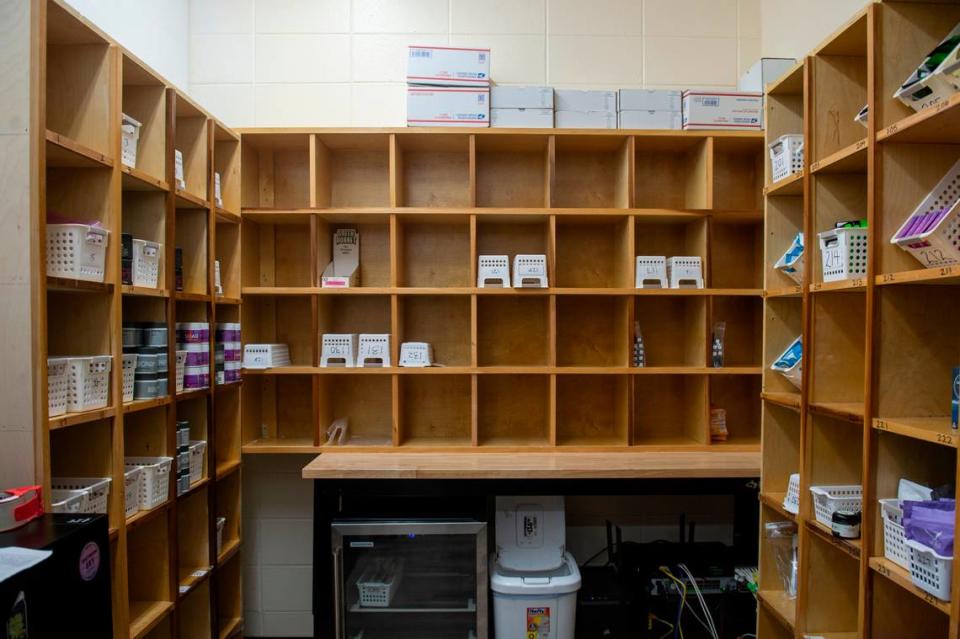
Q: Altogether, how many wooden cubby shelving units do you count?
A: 3